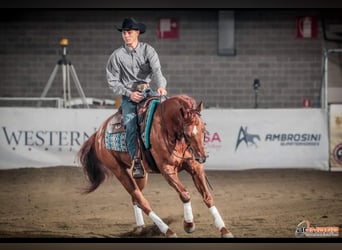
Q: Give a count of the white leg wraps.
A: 4